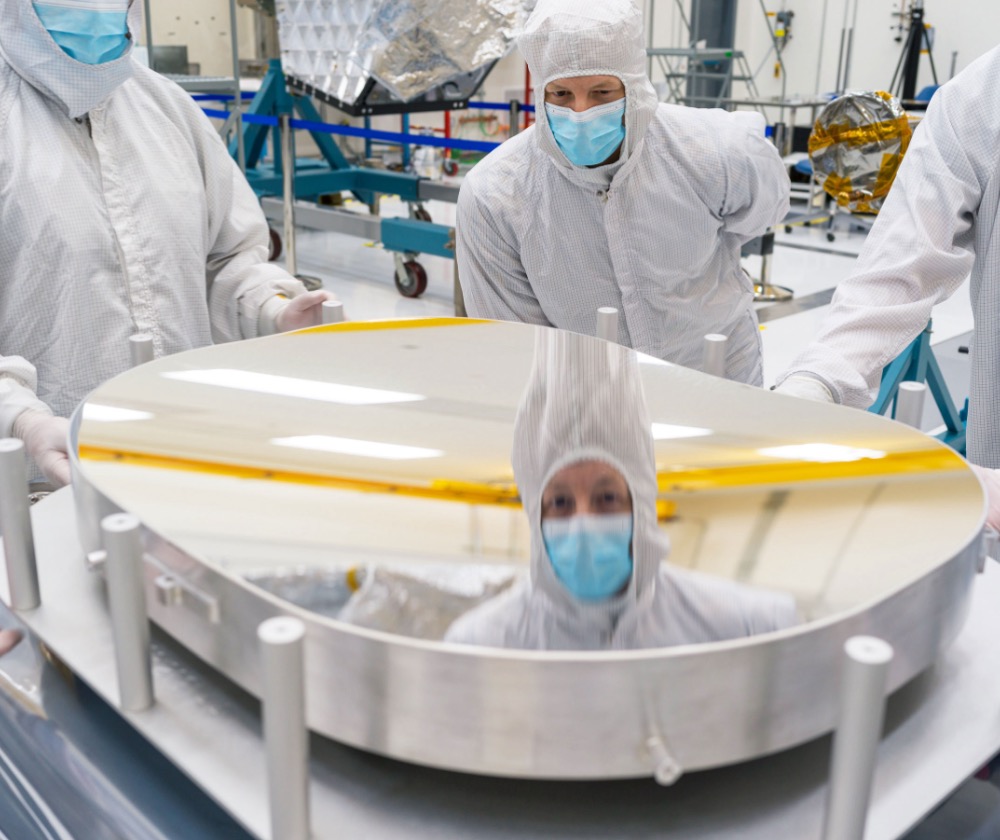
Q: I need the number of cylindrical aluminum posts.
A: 9